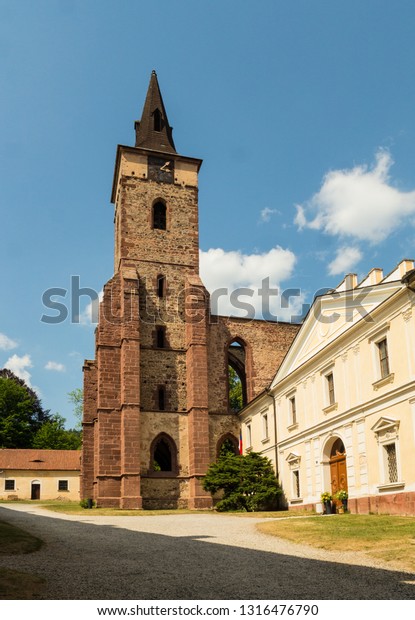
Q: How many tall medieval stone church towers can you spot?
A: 1